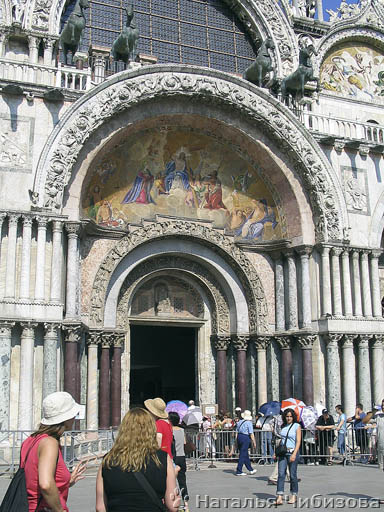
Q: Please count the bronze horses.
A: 4